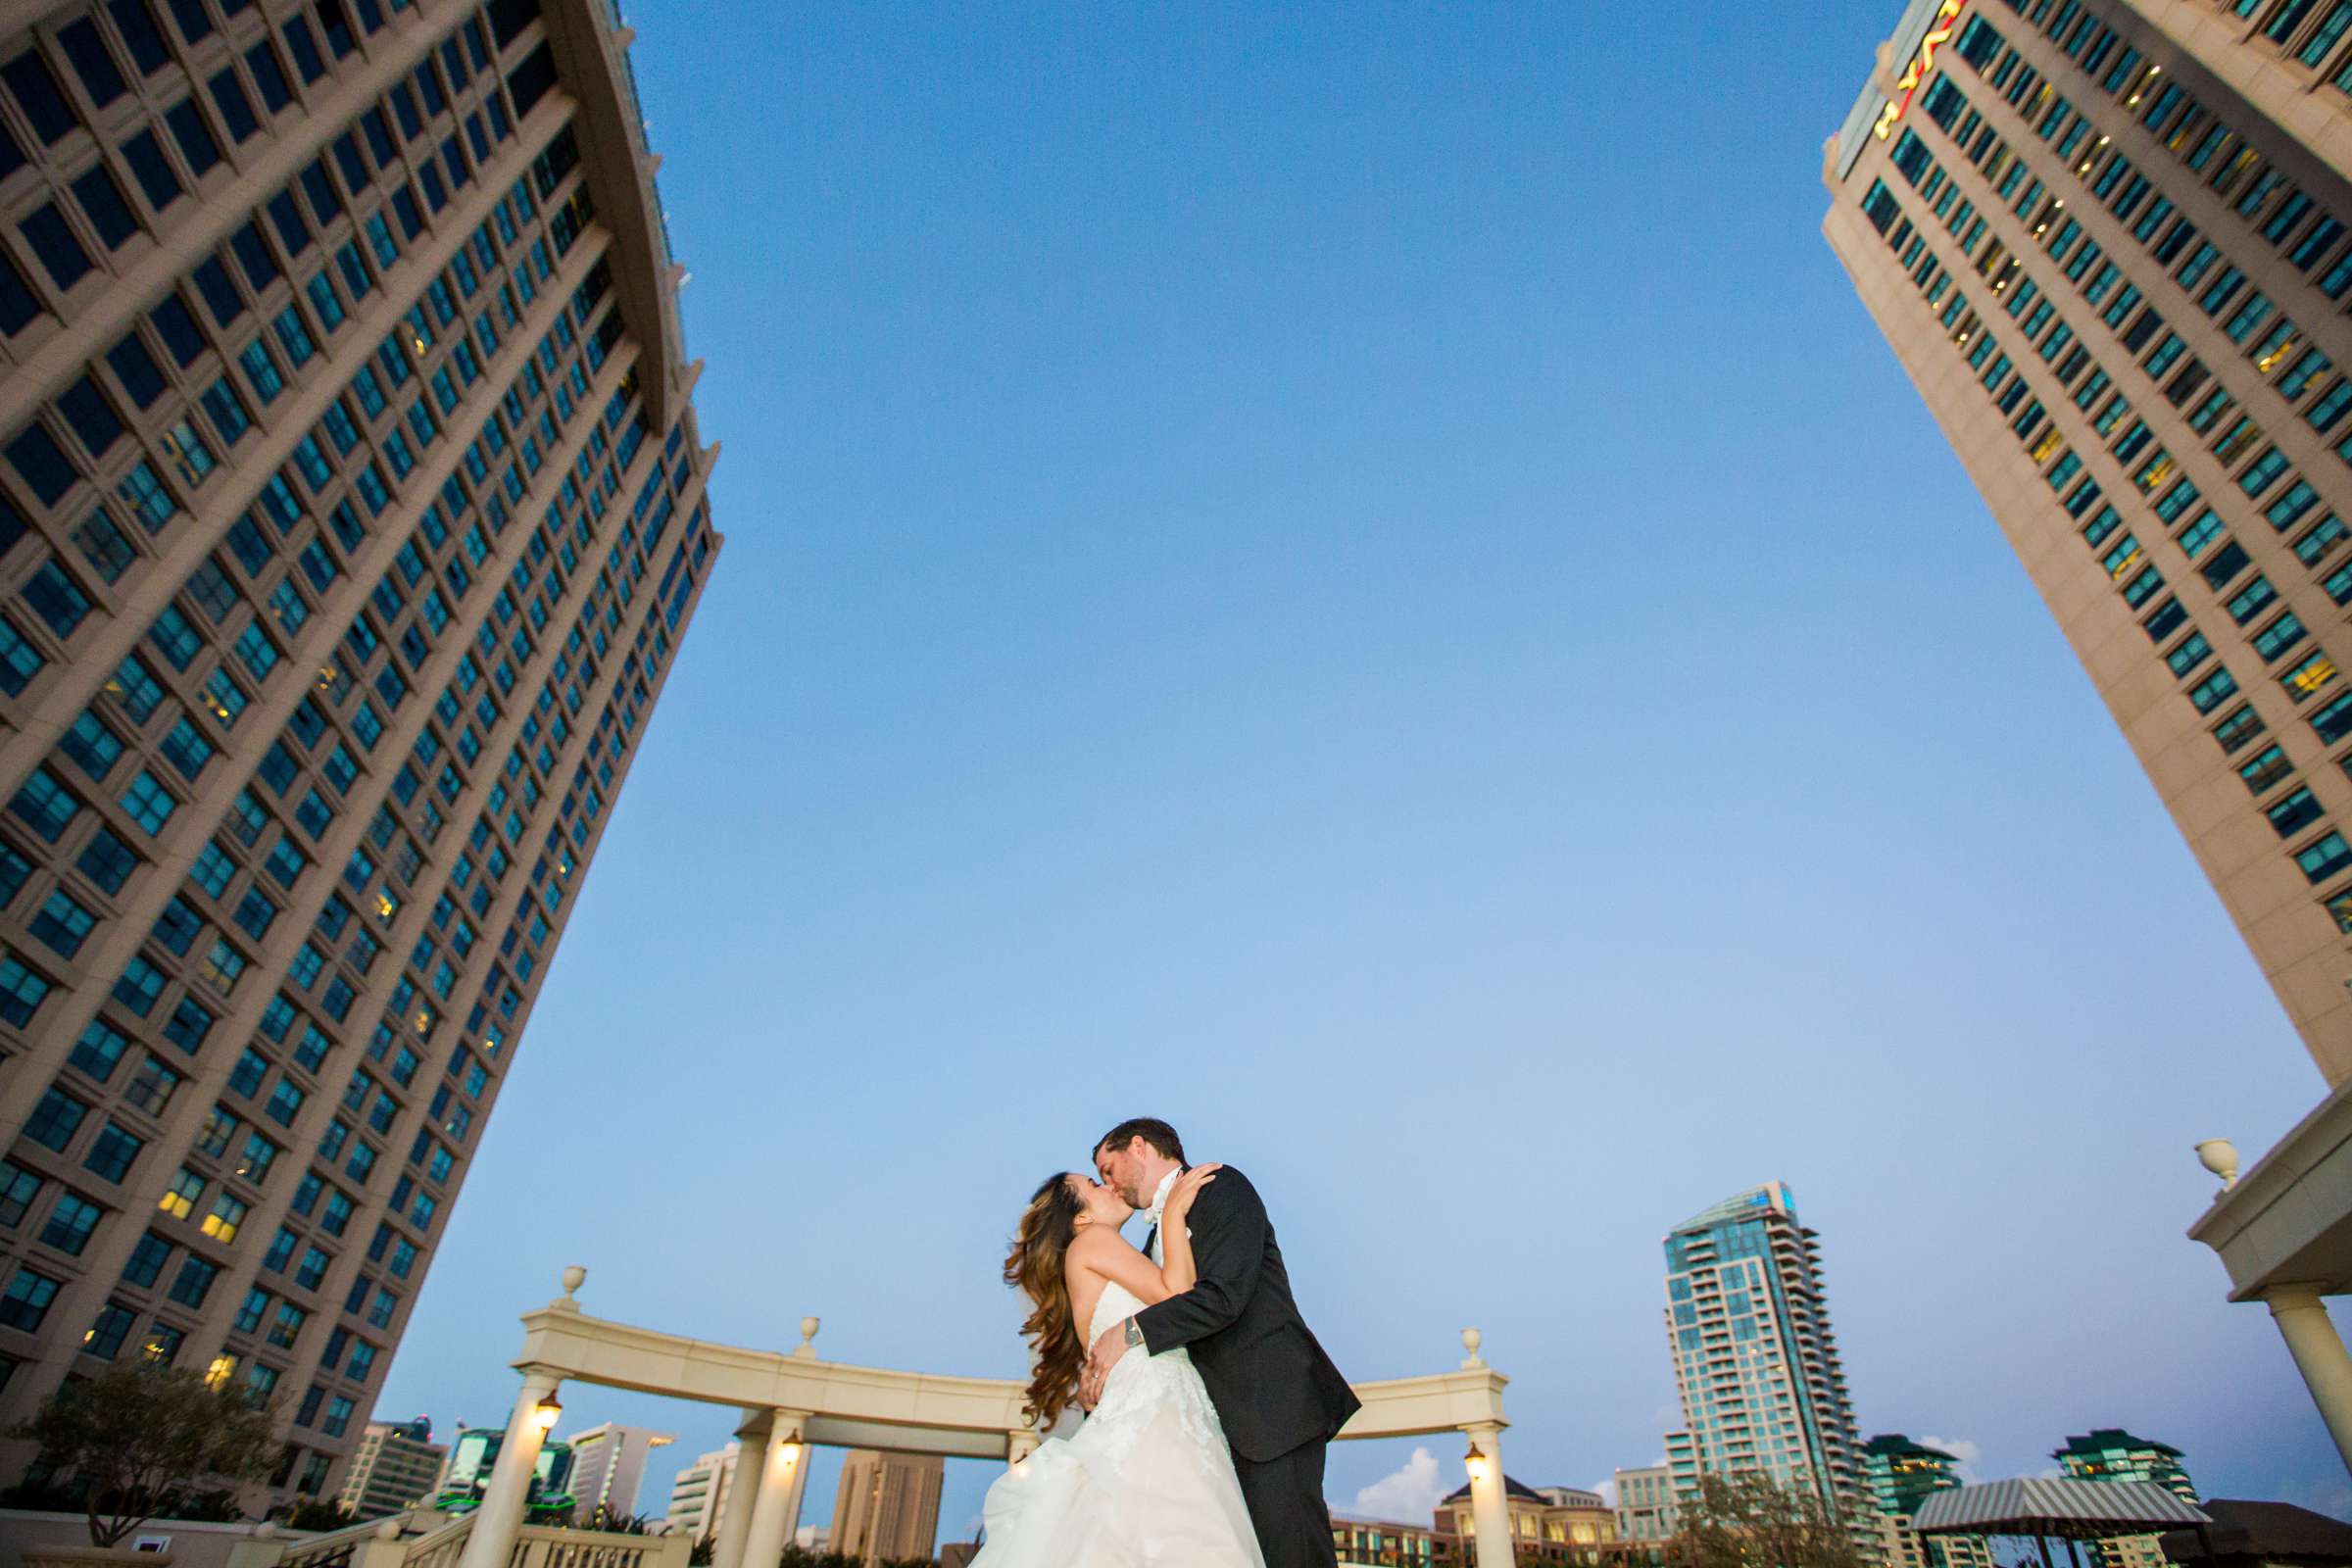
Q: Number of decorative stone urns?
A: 4